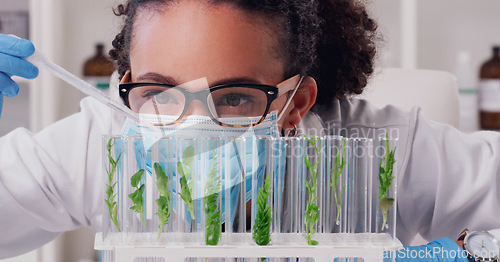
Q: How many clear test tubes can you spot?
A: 12